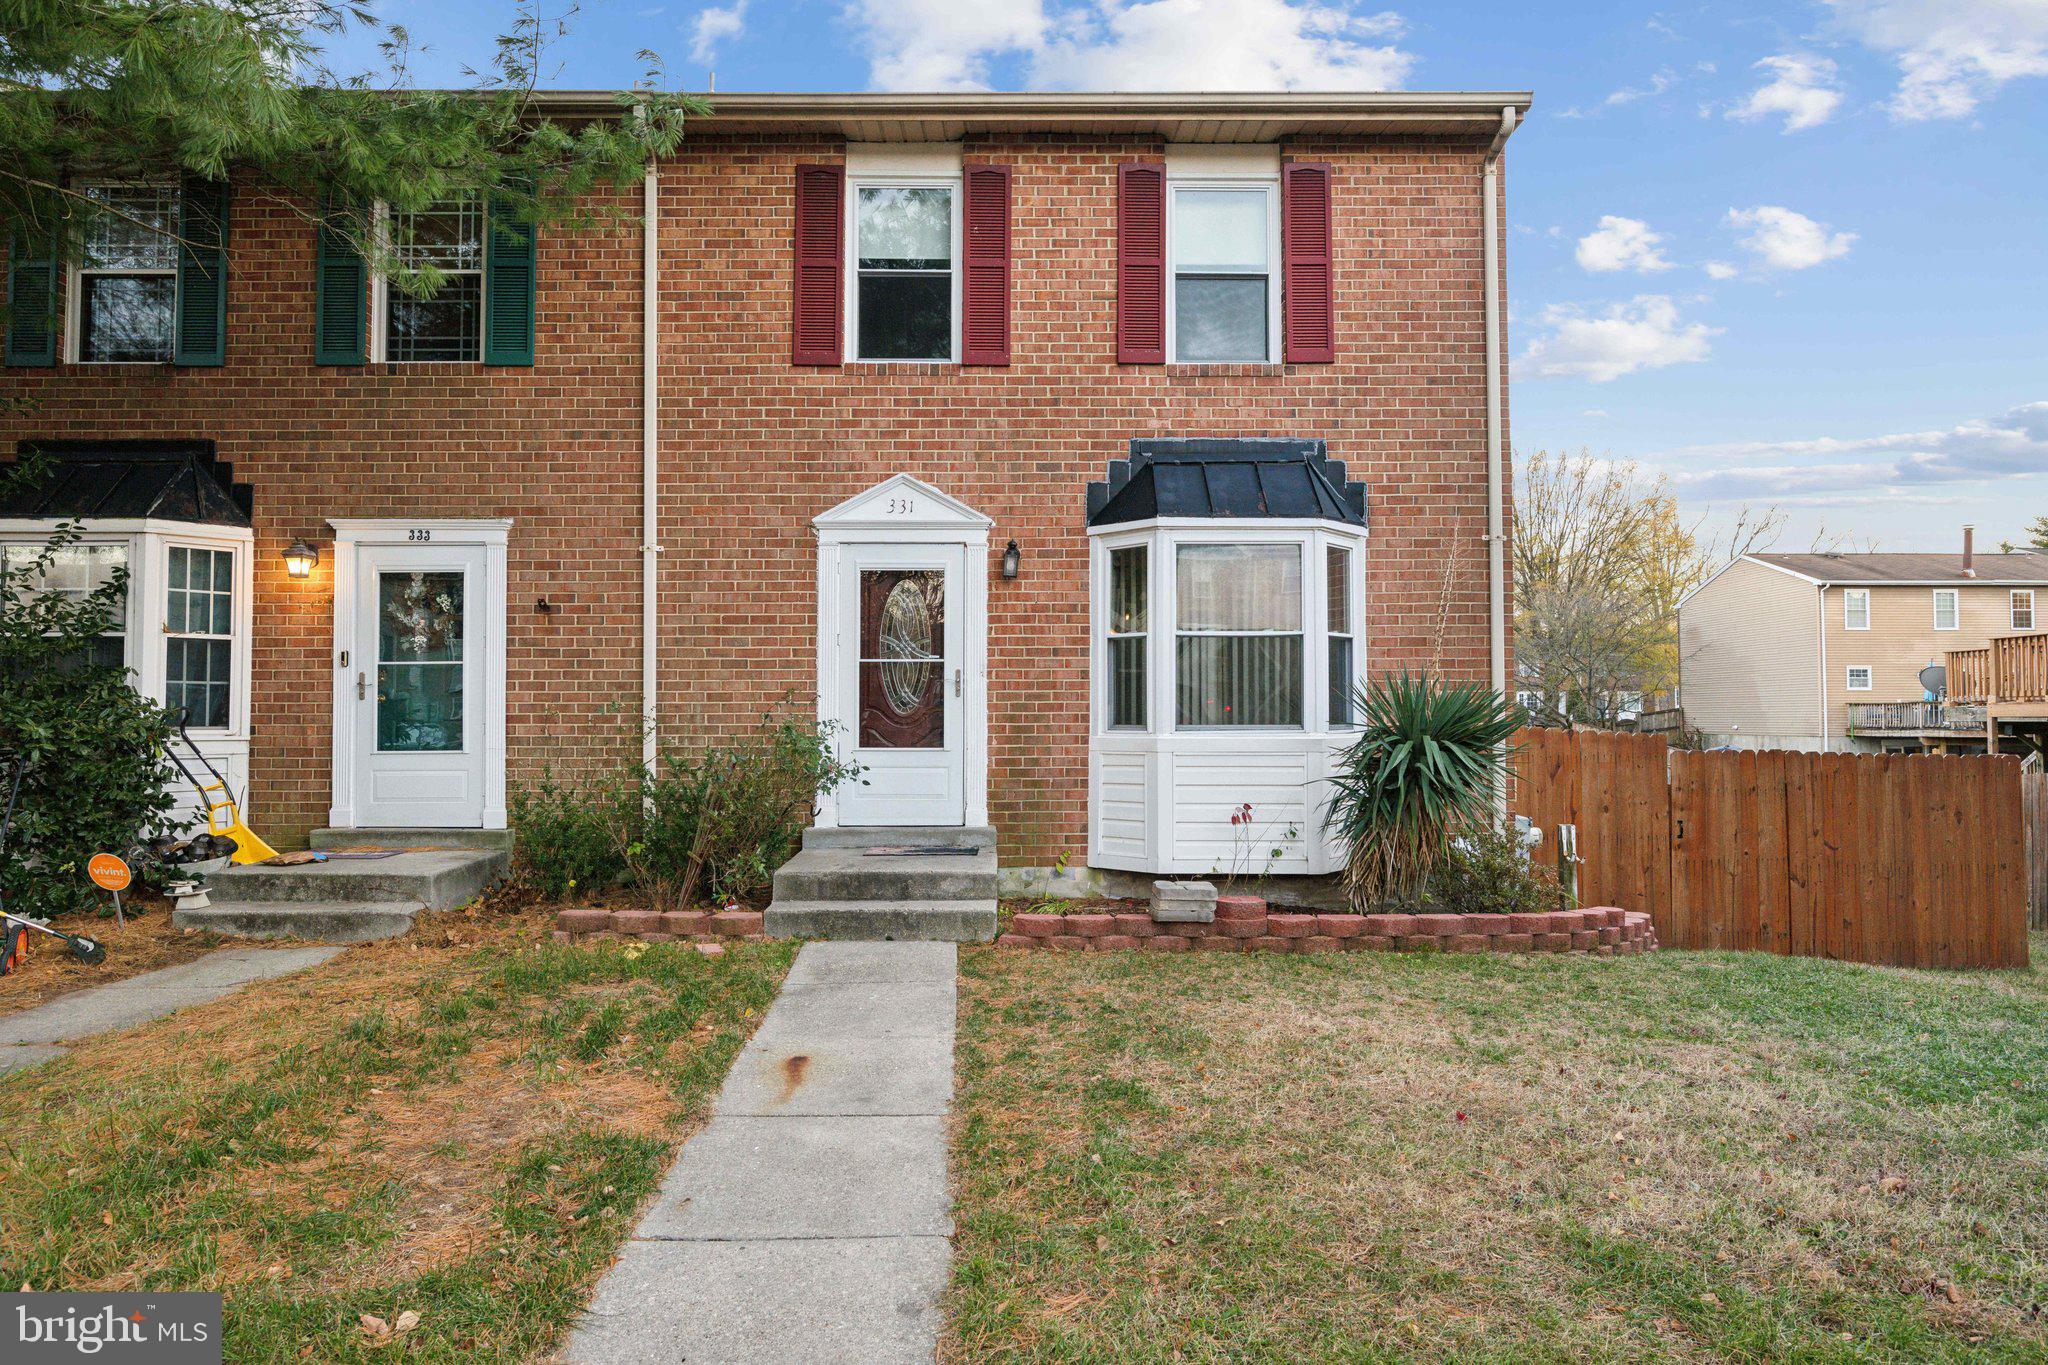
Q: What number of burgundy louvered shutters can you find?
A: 4